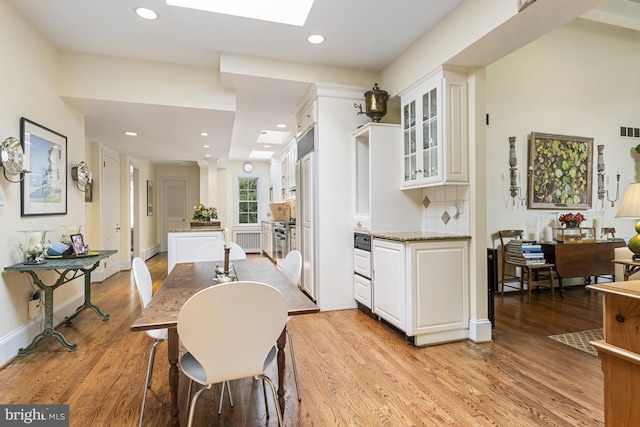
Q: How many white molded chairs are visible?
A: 4